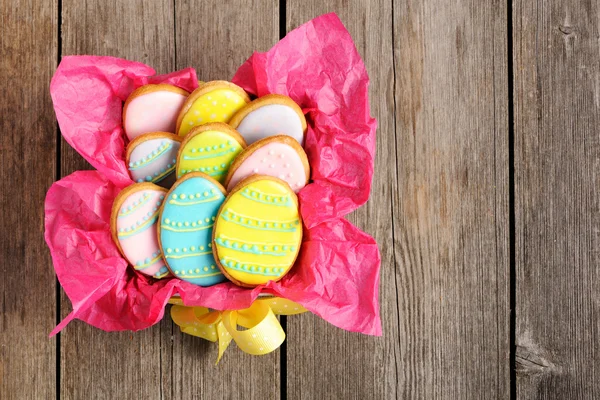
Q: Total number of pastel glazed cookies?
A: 9